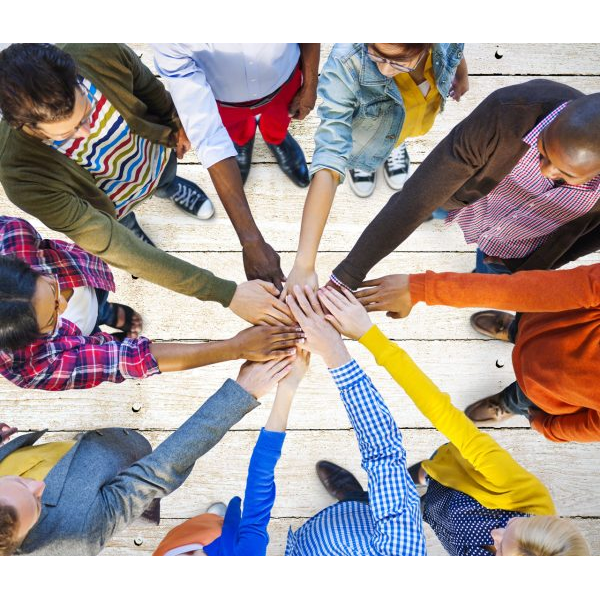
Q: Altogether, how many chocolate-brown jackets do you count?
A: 1